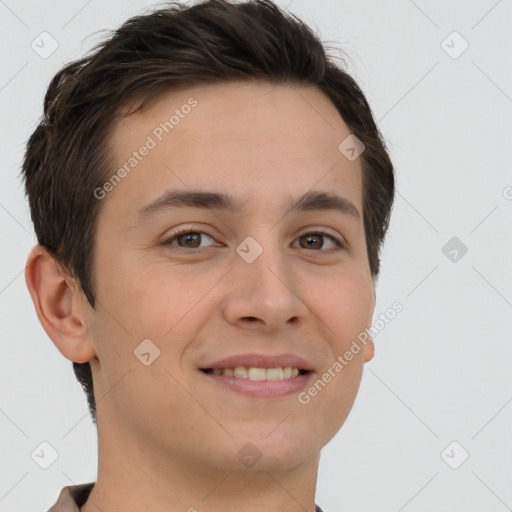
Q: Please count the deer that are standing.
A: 0